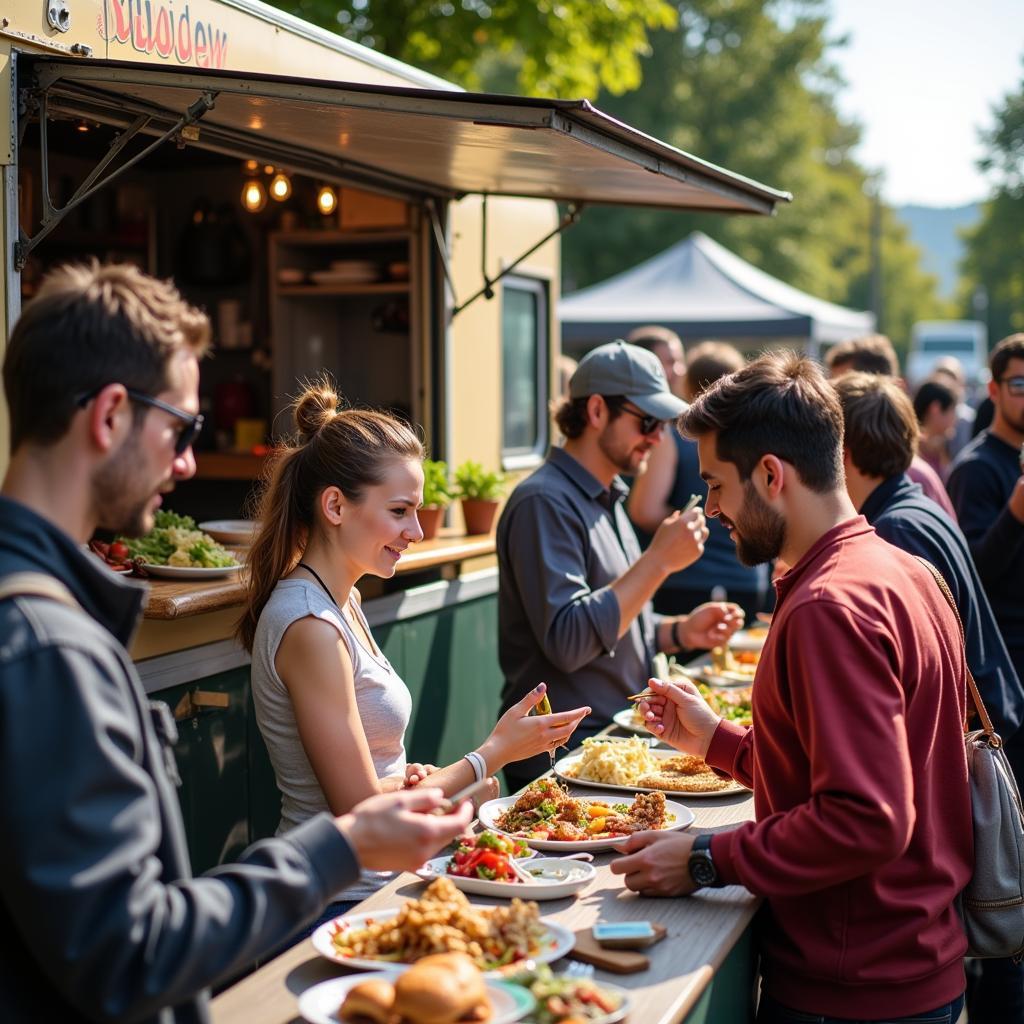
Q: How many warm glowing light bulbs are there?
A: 3